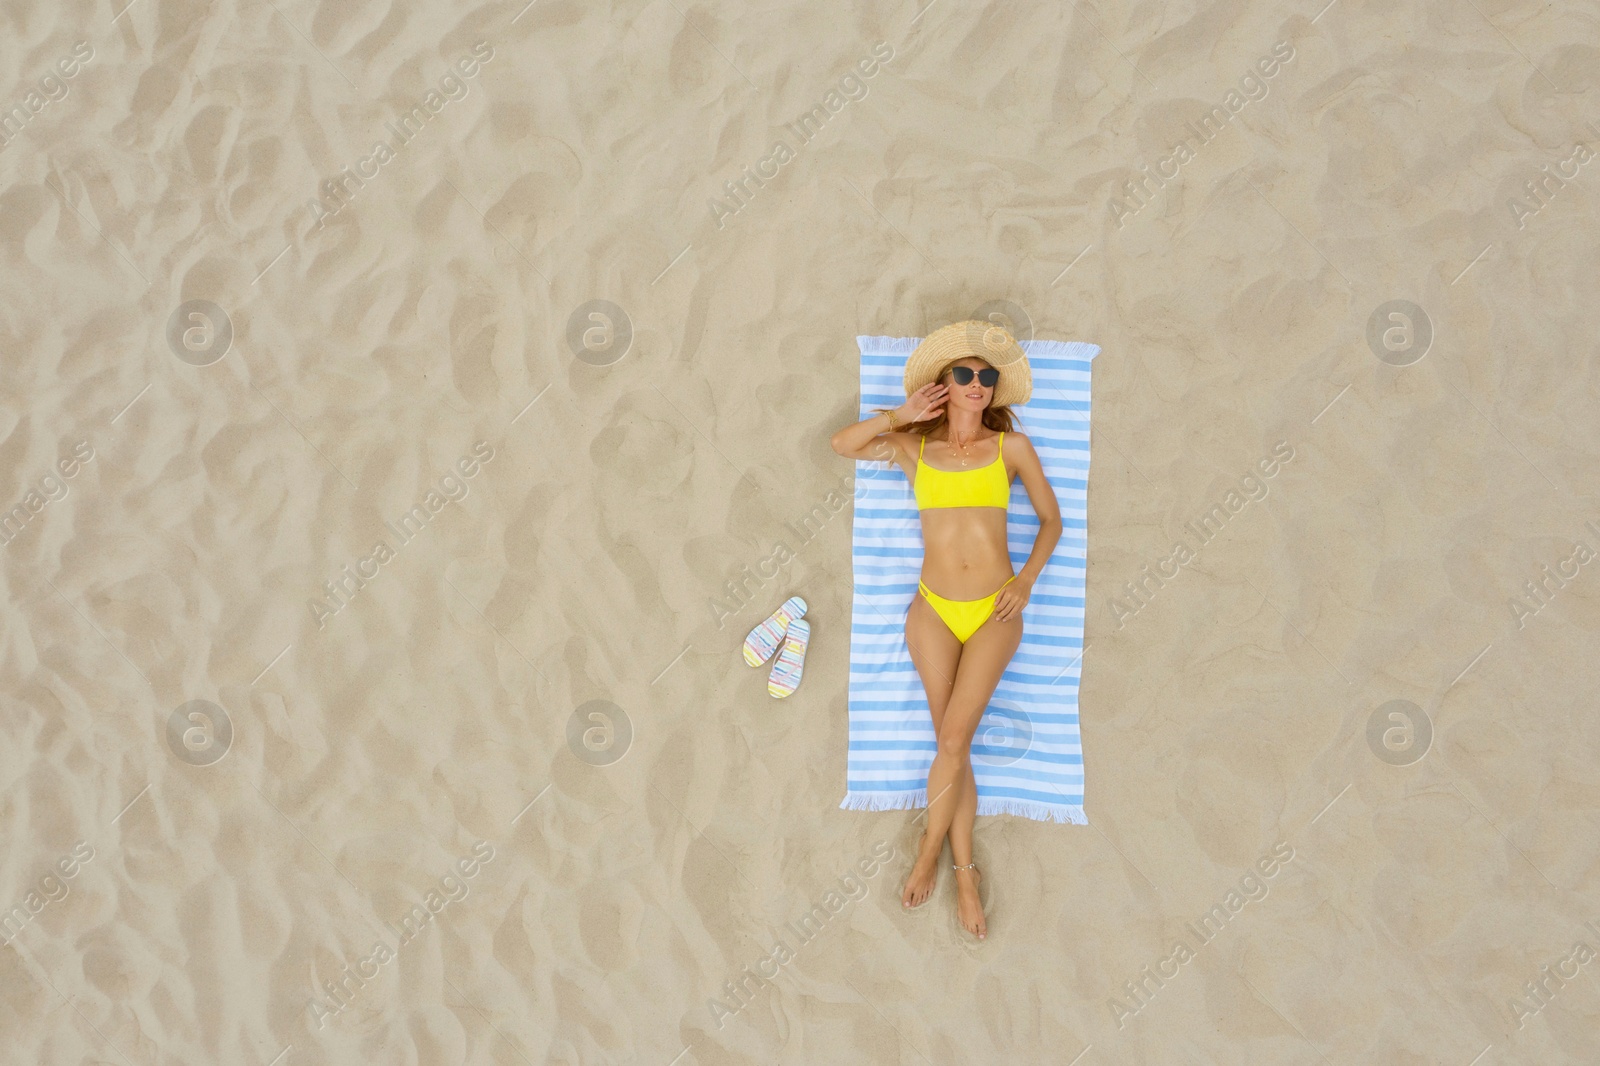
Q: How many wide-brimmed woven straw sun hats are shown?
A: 1